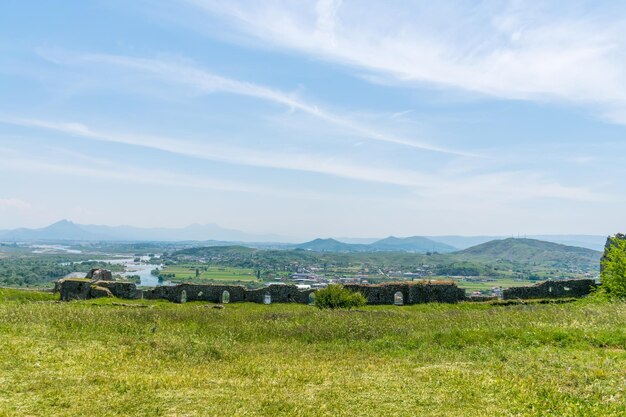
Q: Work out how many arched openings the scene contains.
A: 5